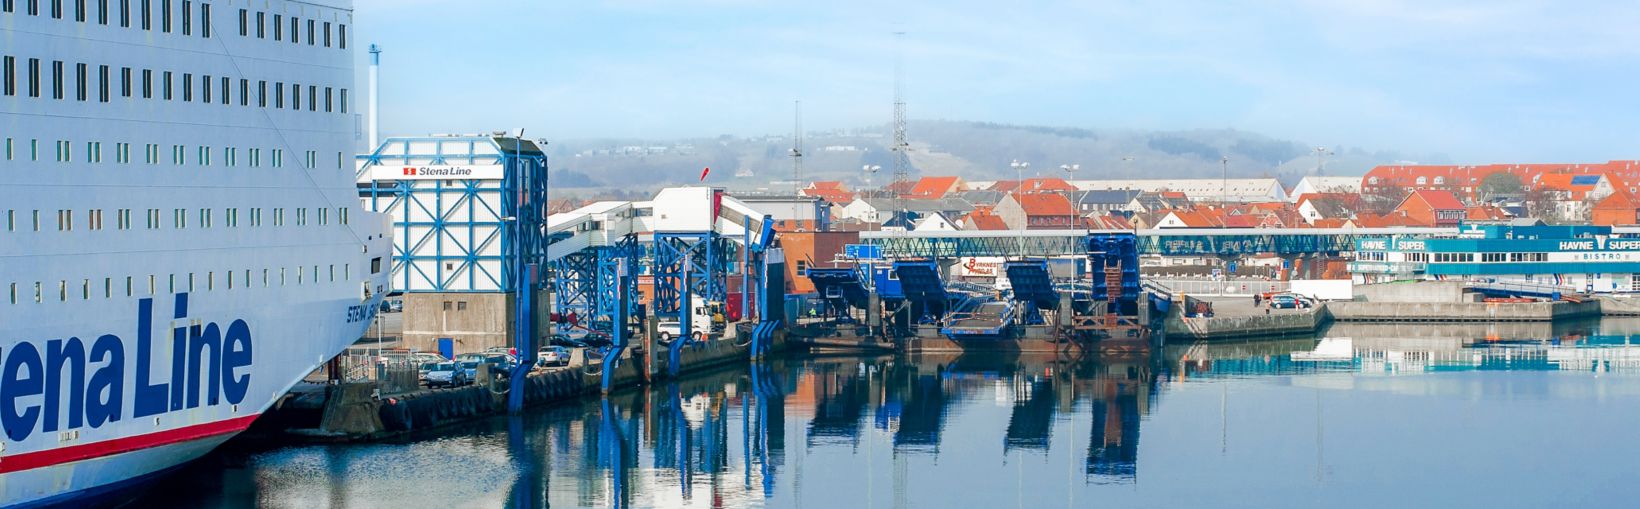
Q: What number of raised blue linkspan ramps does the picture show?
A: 4